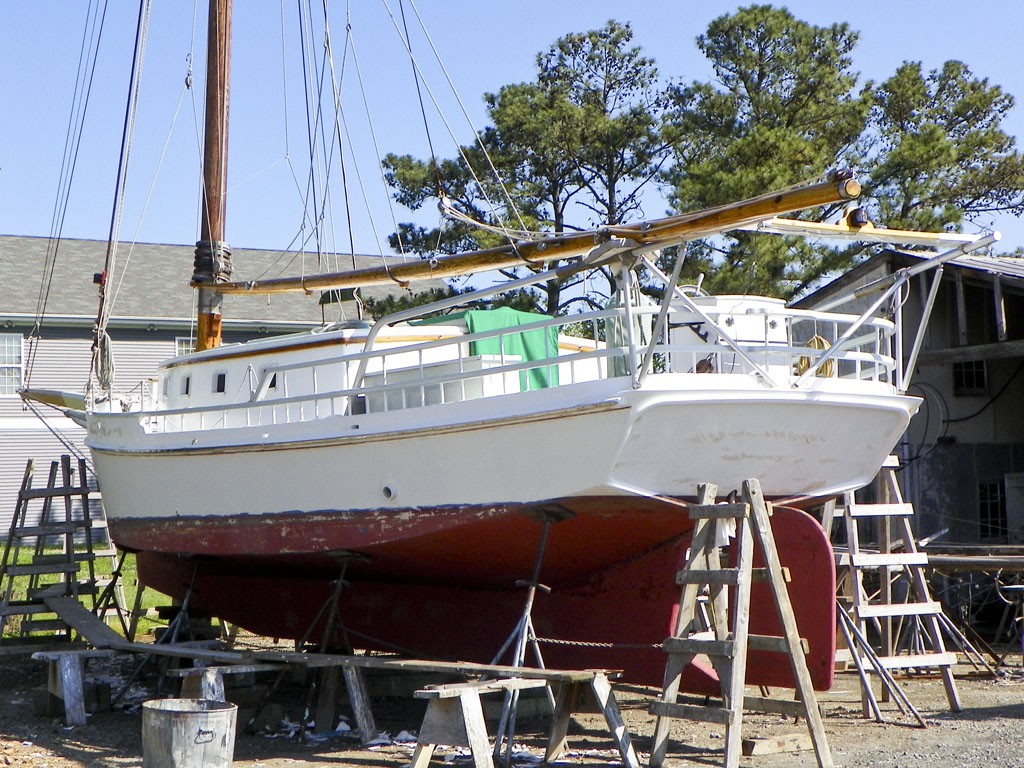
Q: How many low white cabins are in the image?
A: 1